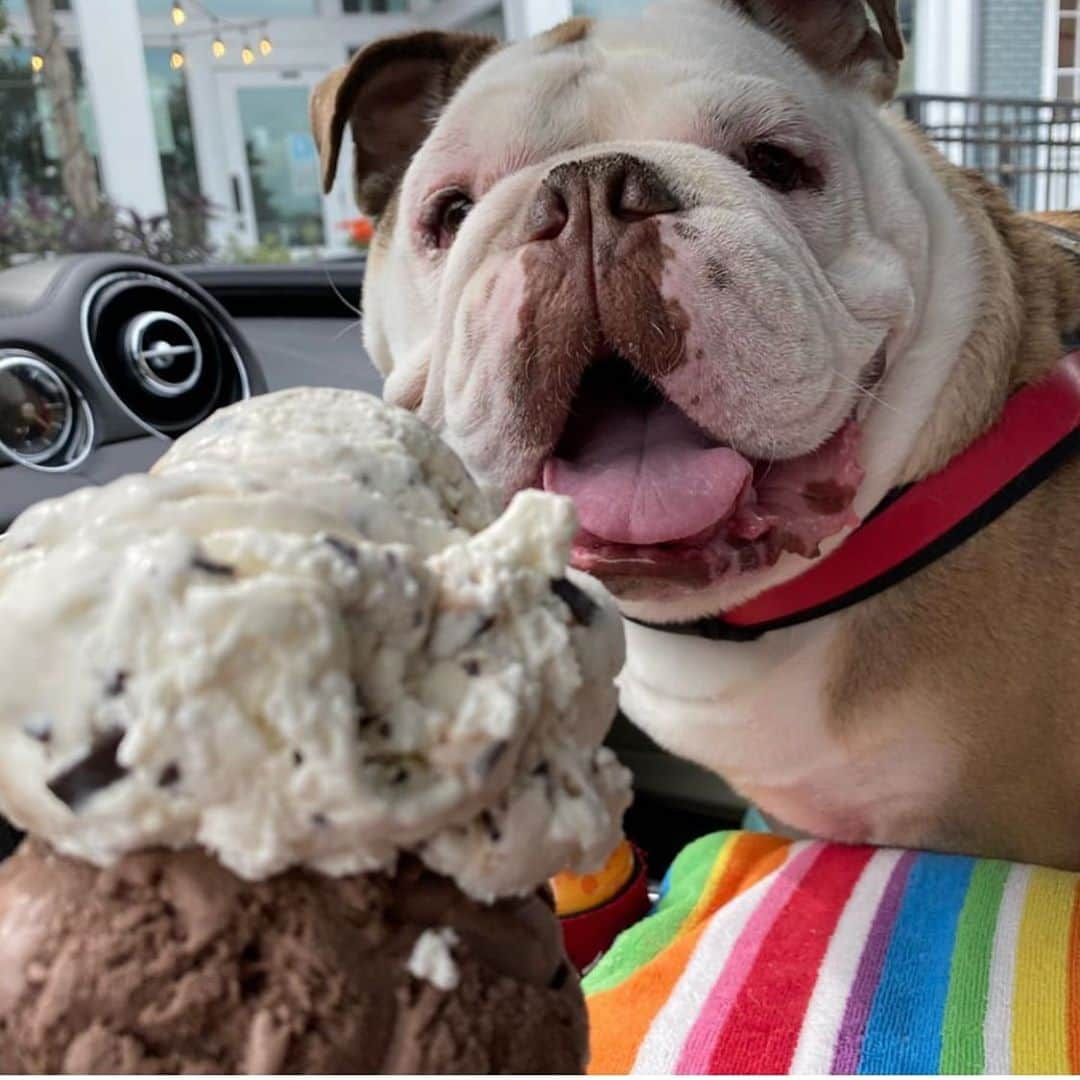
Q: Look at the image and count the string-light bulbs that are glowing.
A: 6